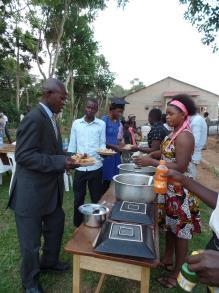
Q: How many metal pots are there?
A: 3